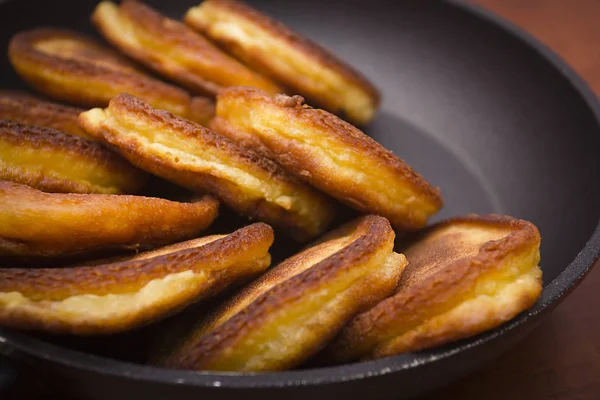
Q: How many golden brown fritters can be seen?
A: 11